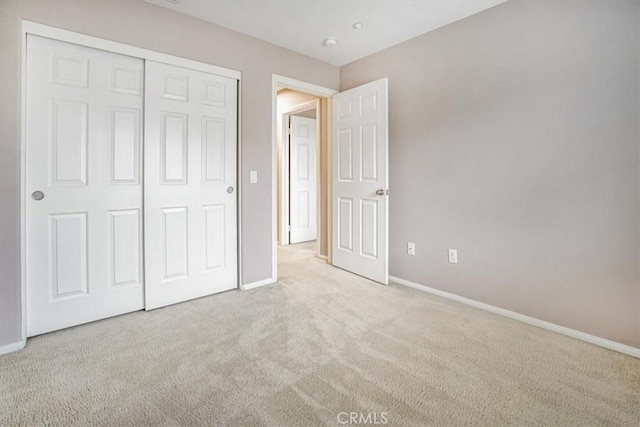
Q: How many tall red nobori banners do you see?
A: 0